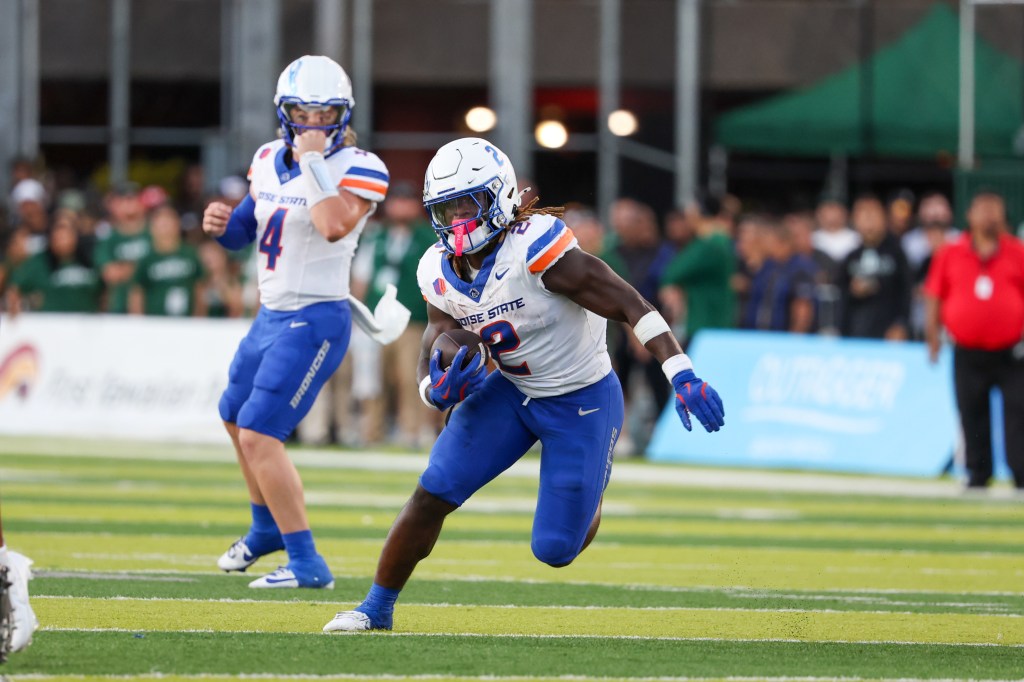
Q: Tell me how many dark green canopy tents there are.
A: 1